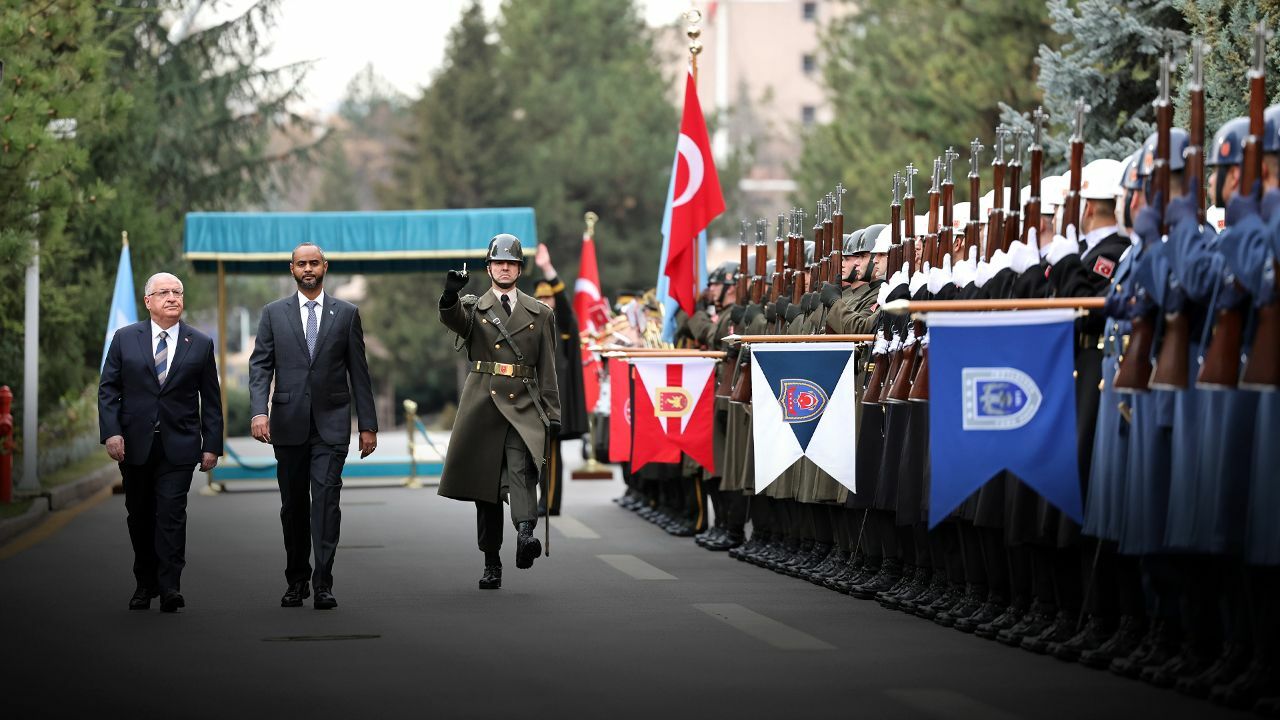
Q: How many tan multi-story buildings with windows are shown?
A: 1